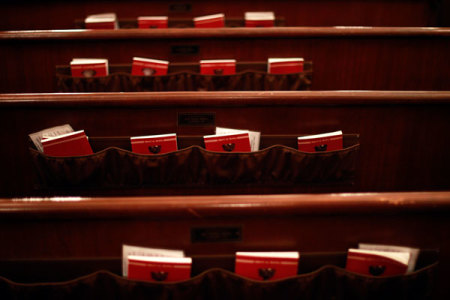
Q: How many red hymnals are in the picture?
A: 15